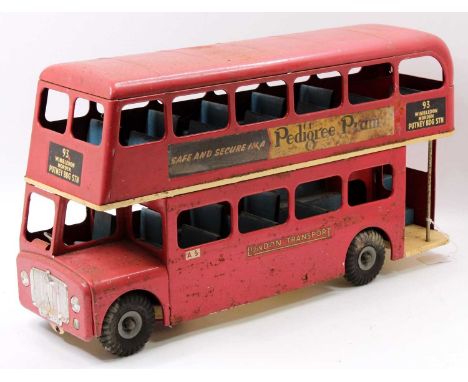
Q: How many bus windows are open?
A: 15